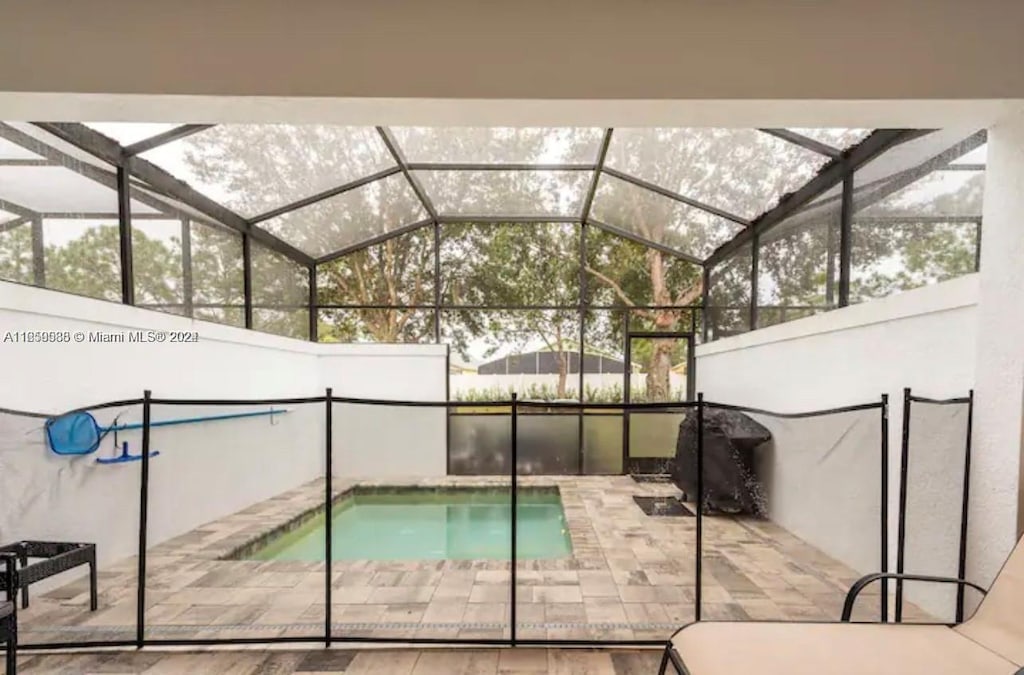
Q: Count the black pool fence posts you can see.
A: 7